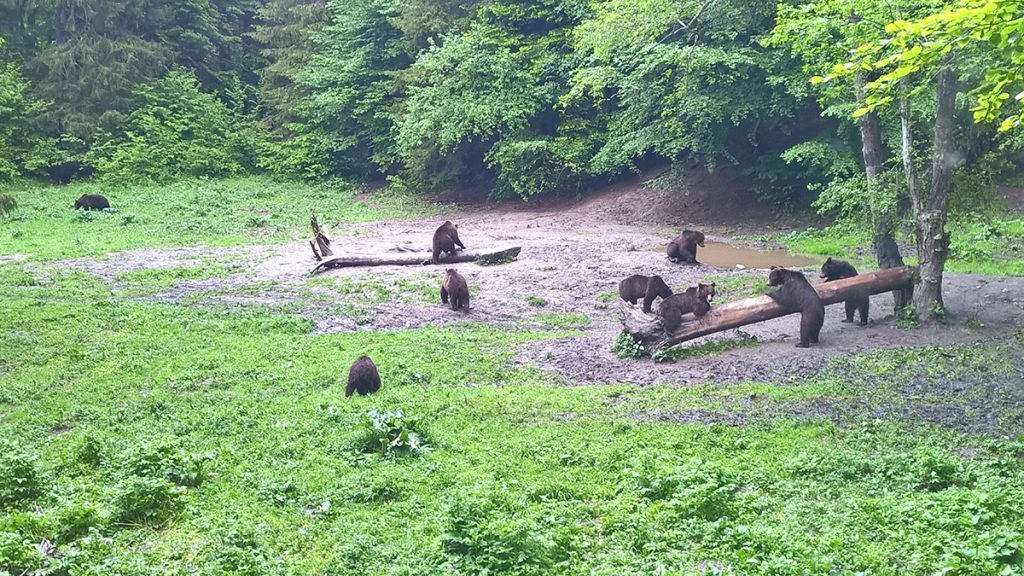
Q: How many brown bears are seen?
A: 9